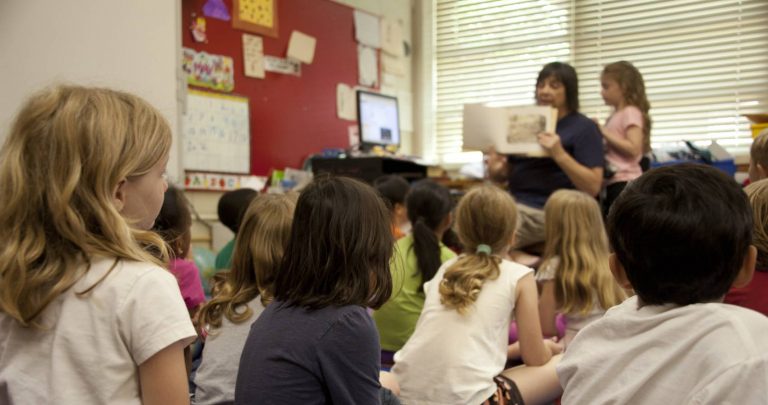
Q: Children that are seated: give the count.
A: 12